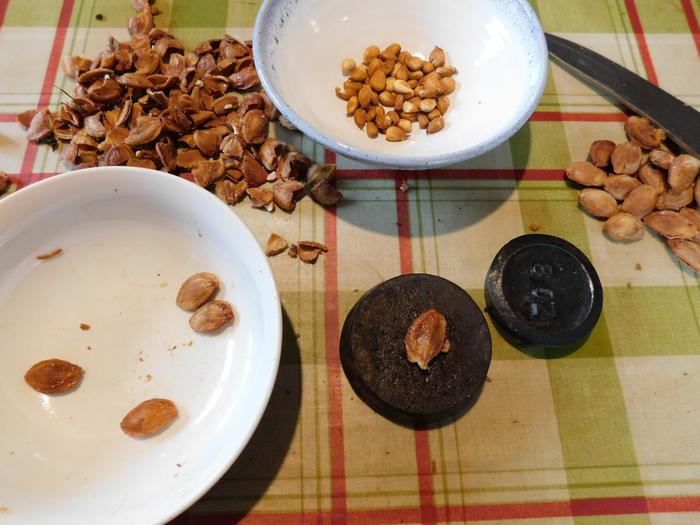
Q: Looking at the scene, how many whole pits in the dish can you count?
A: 4